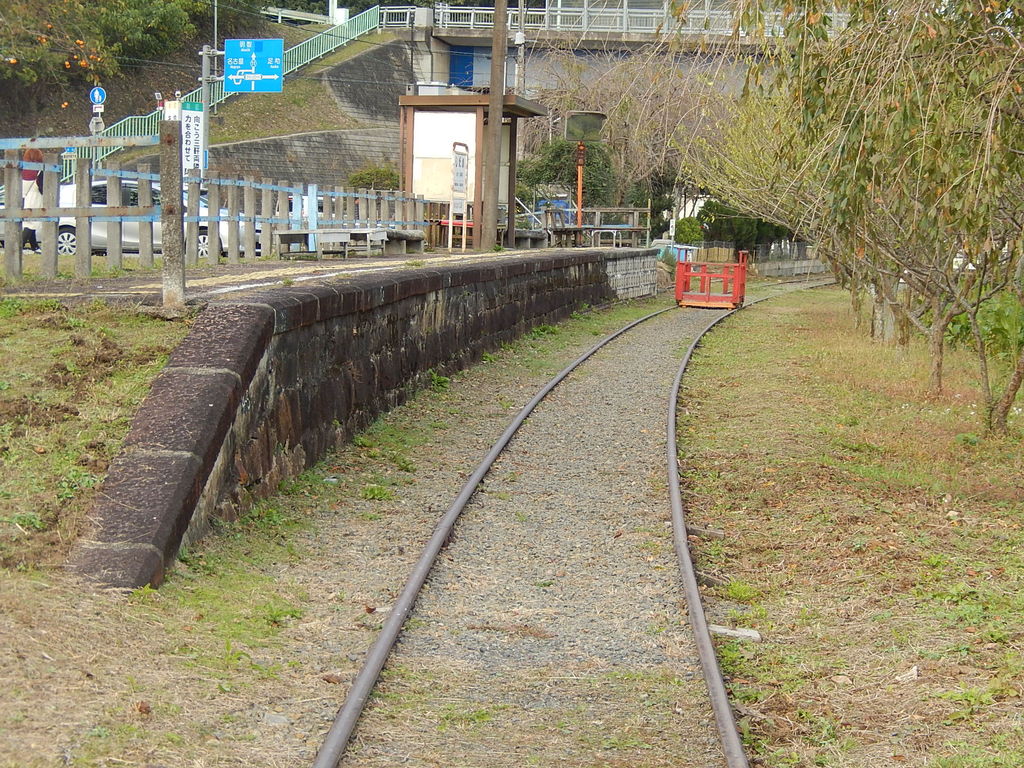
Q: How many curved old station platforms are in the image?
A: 1